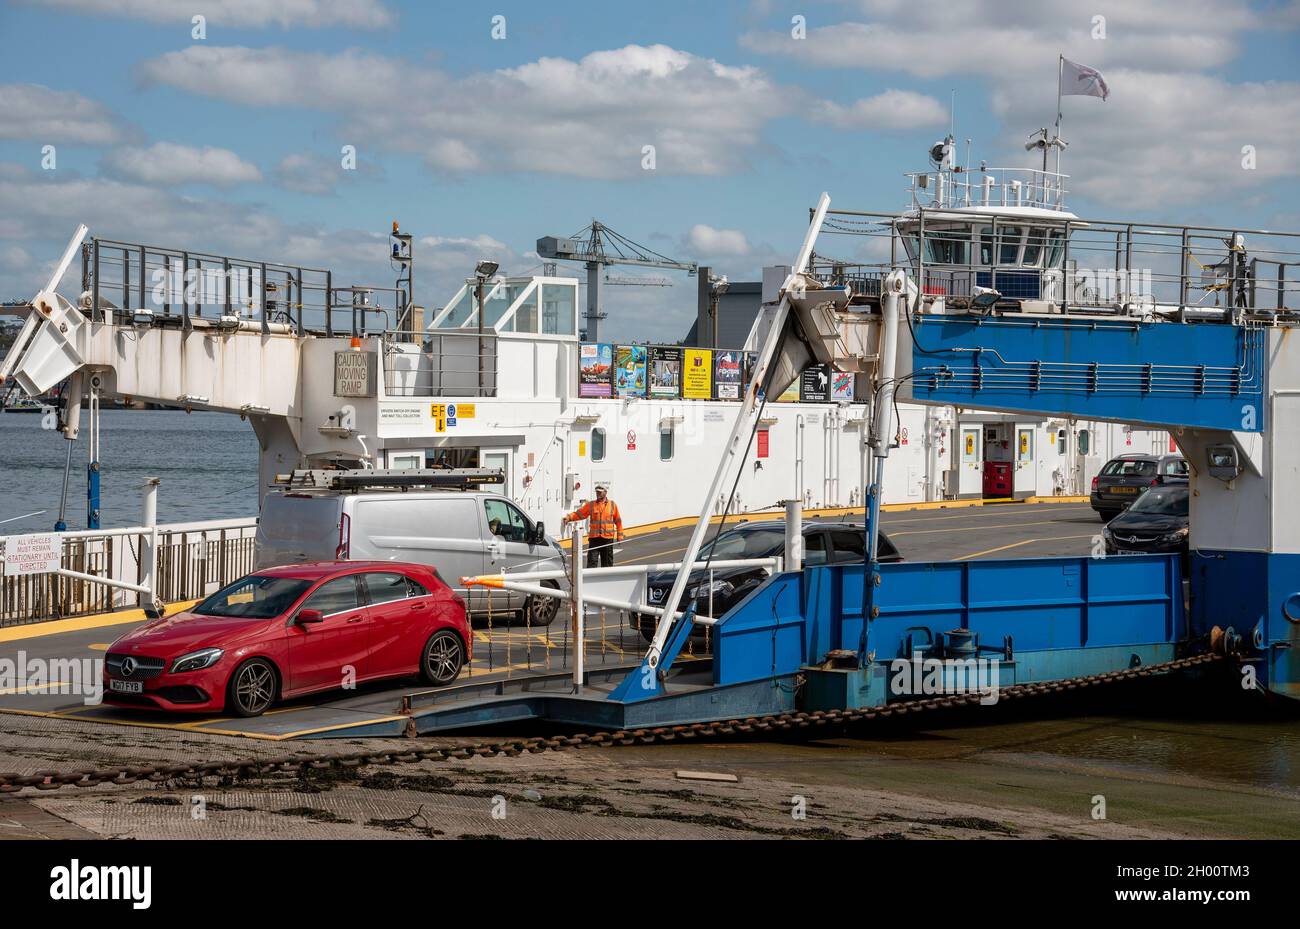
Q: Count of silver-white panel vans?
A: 1